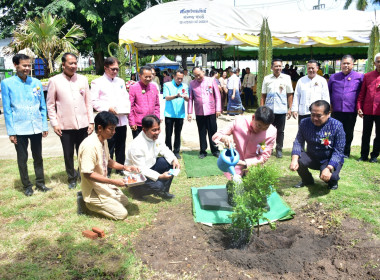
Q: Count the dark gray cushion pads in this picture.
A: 1